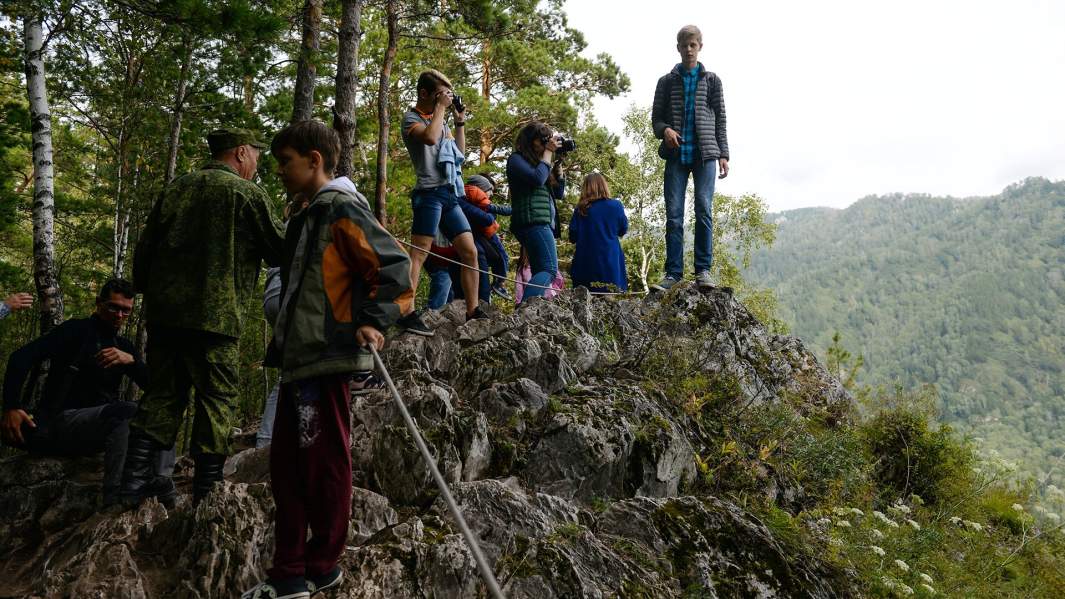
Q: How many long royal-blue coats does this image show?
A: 1